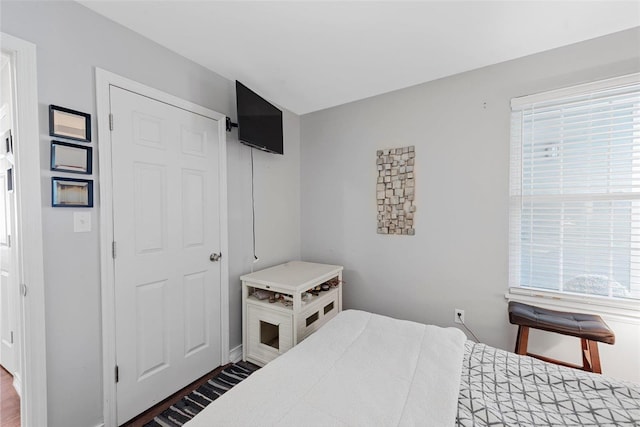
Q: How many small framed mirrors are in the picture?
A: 3